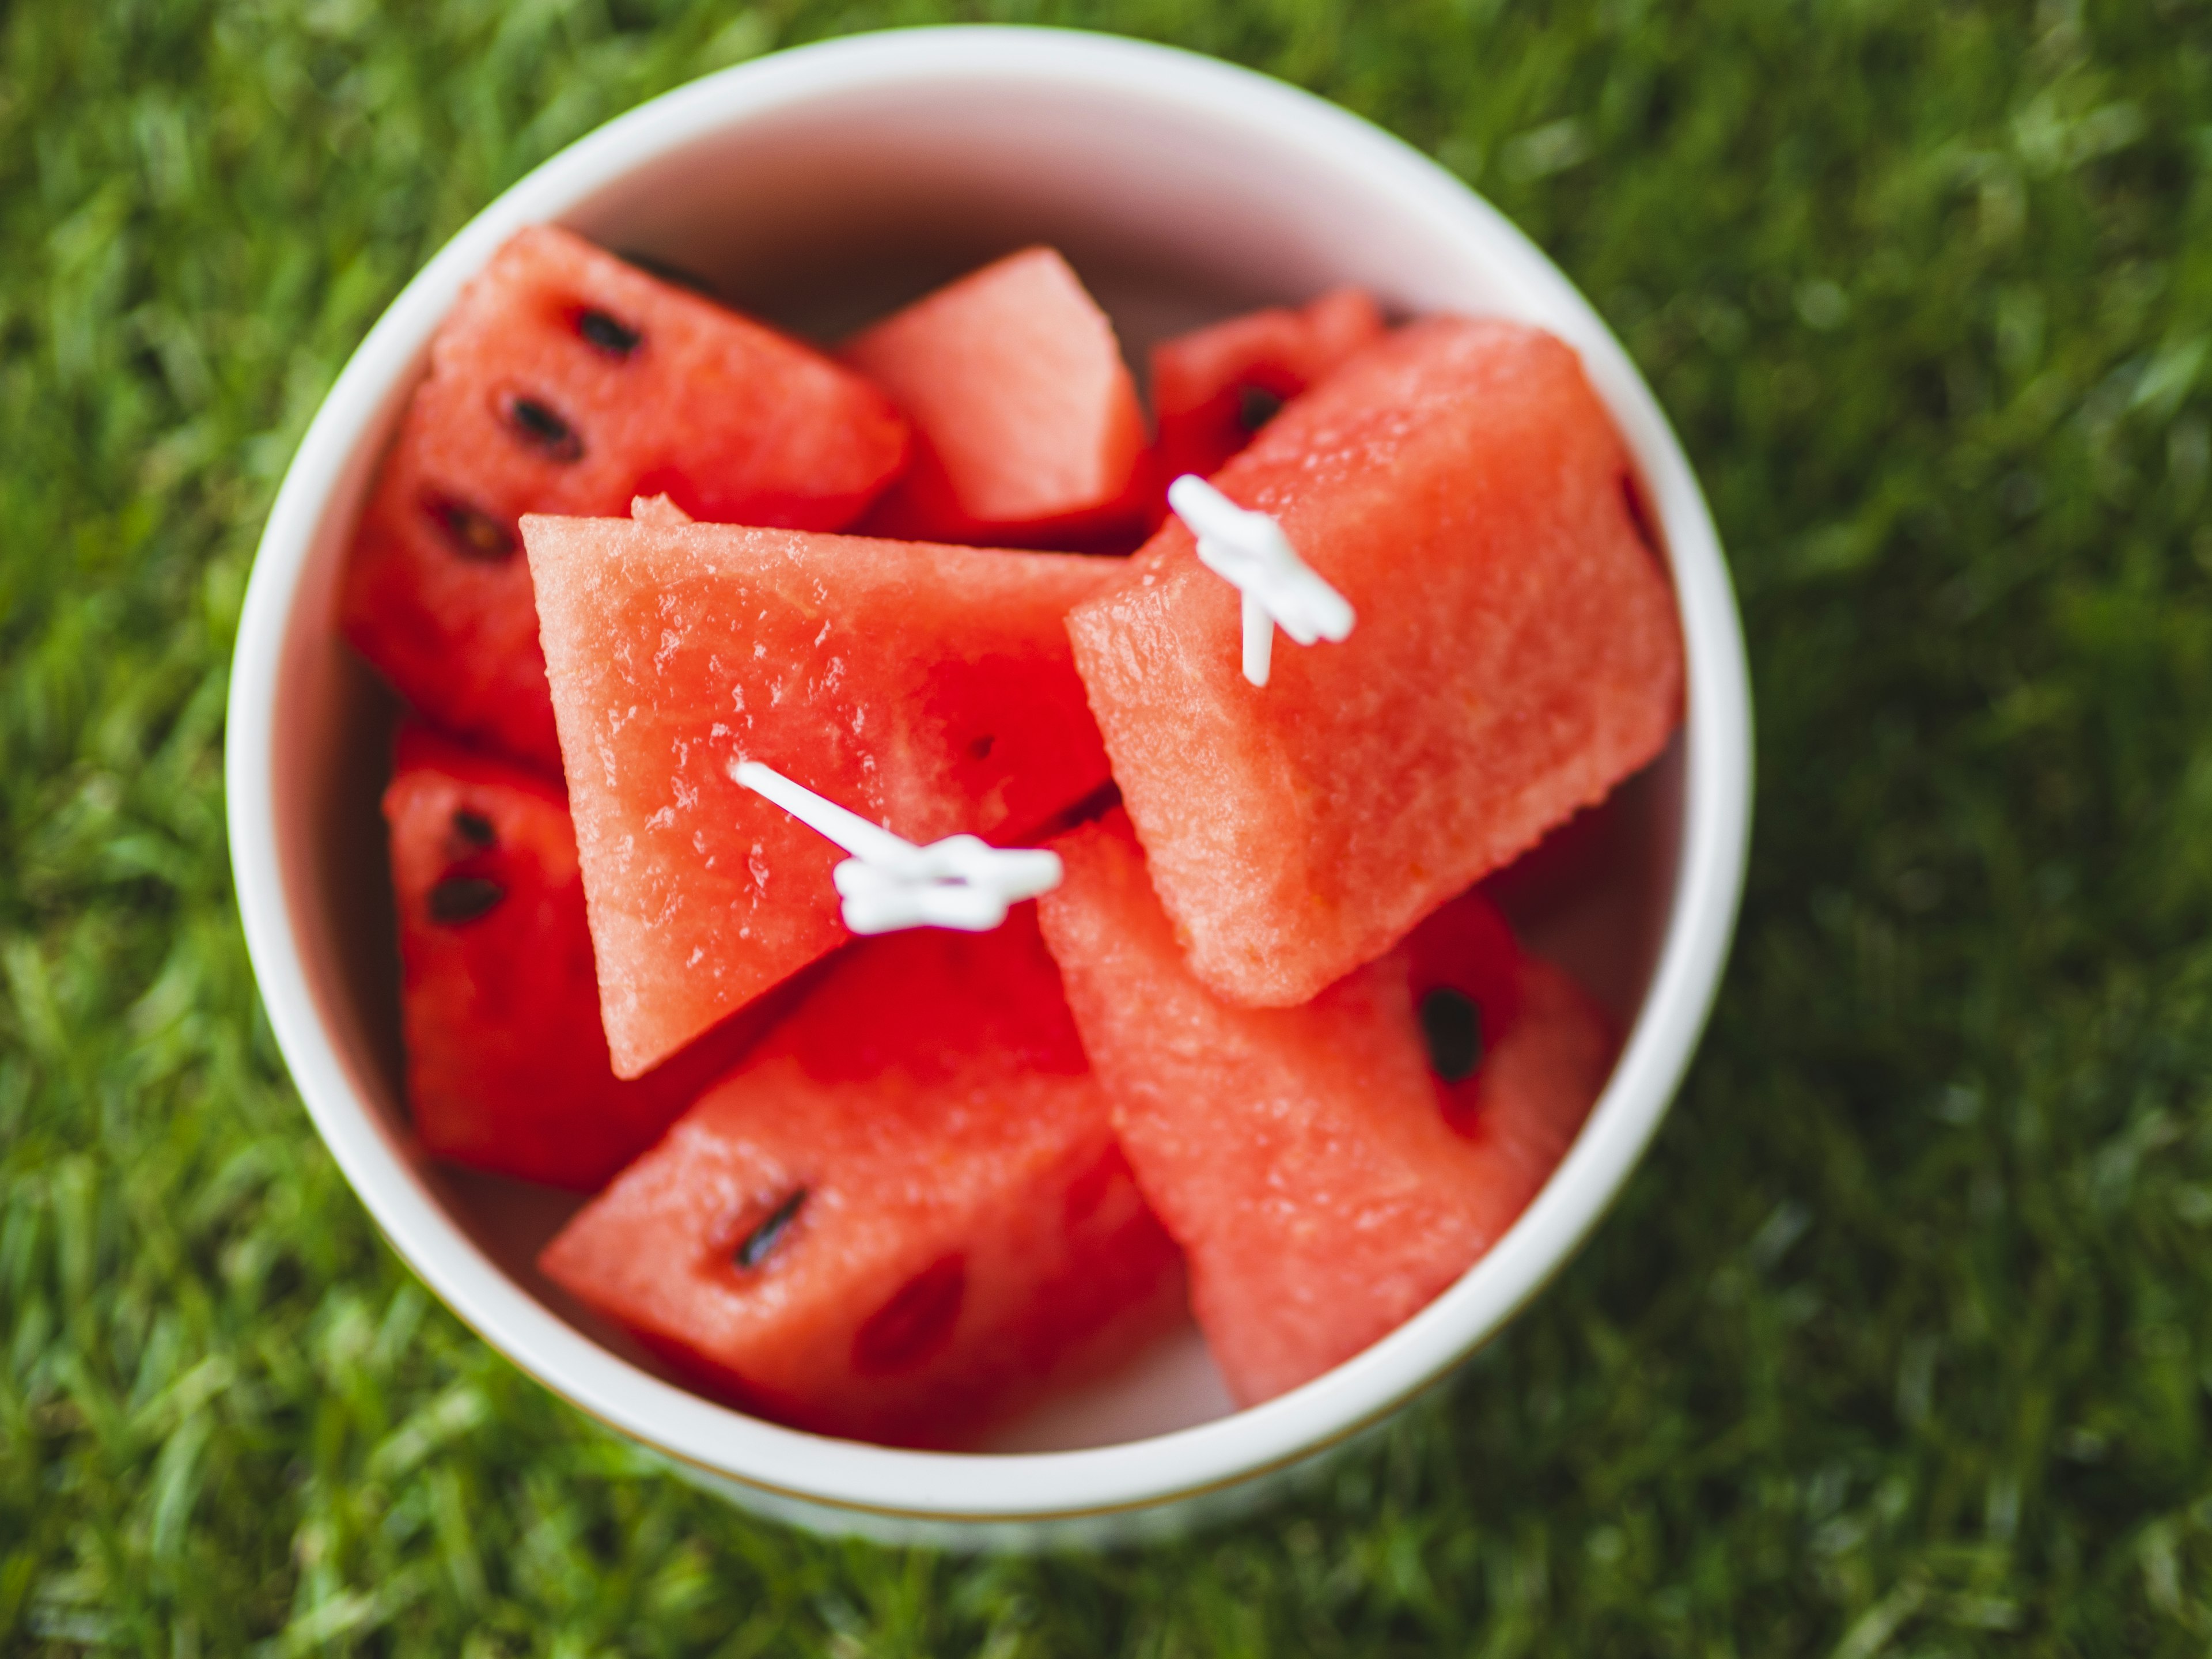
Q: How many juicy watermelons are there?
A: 8